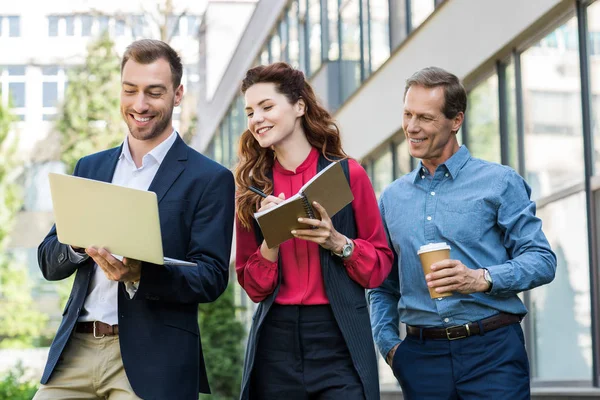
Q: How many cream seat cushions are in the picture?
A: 0